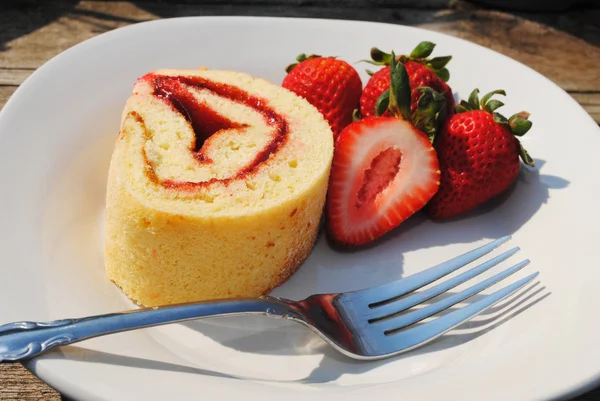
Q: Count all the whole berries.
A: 3